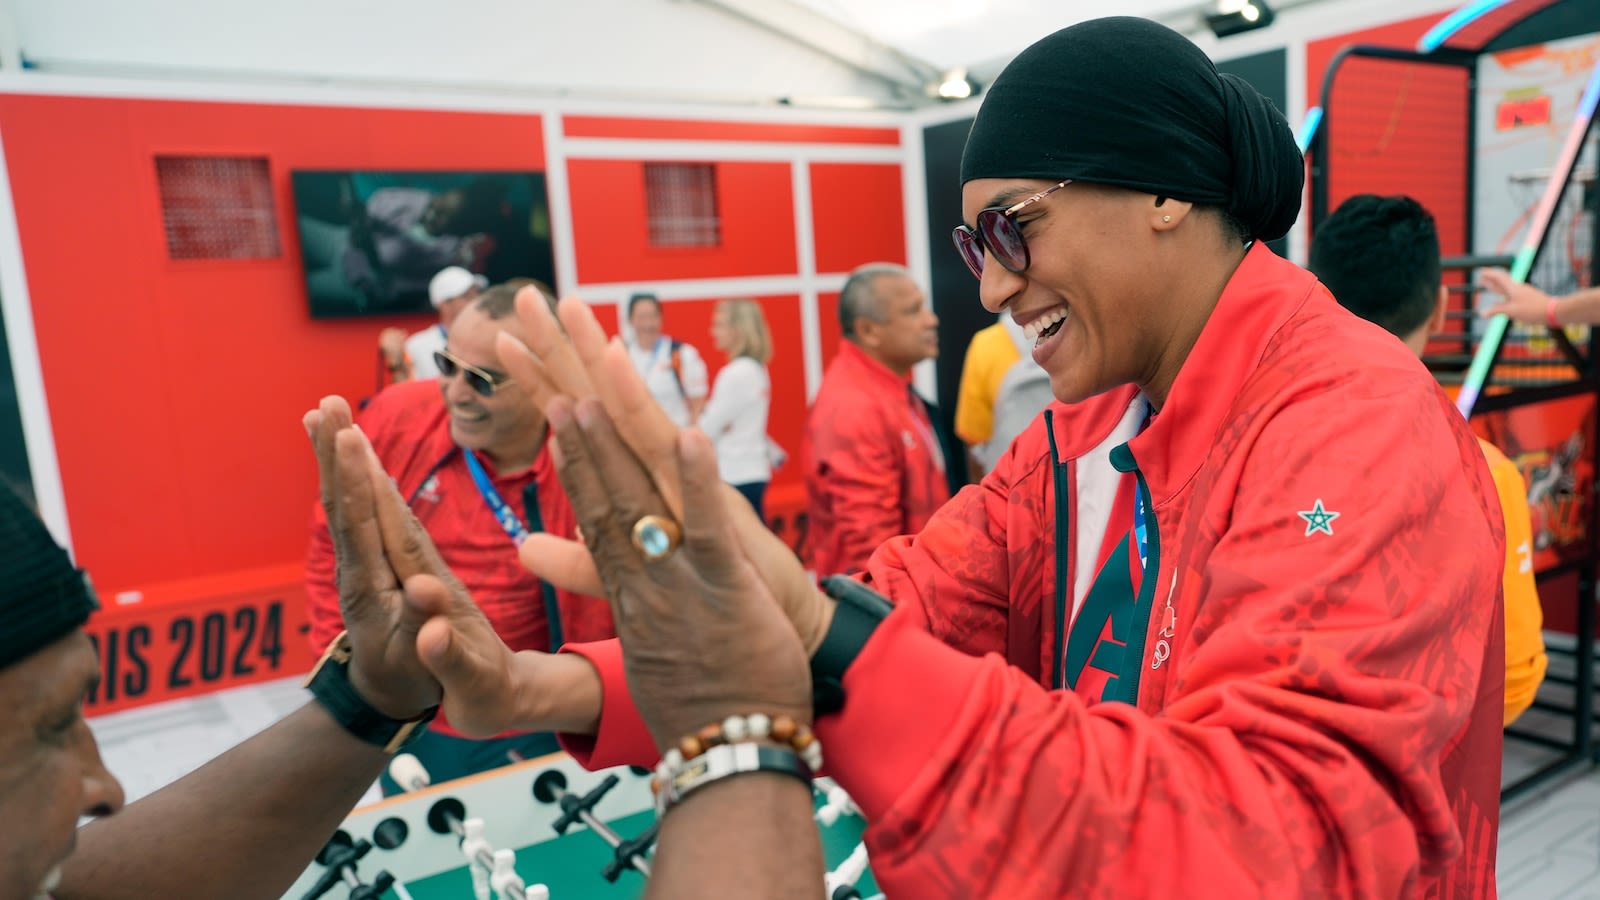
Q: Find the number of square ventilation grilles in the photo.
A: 2